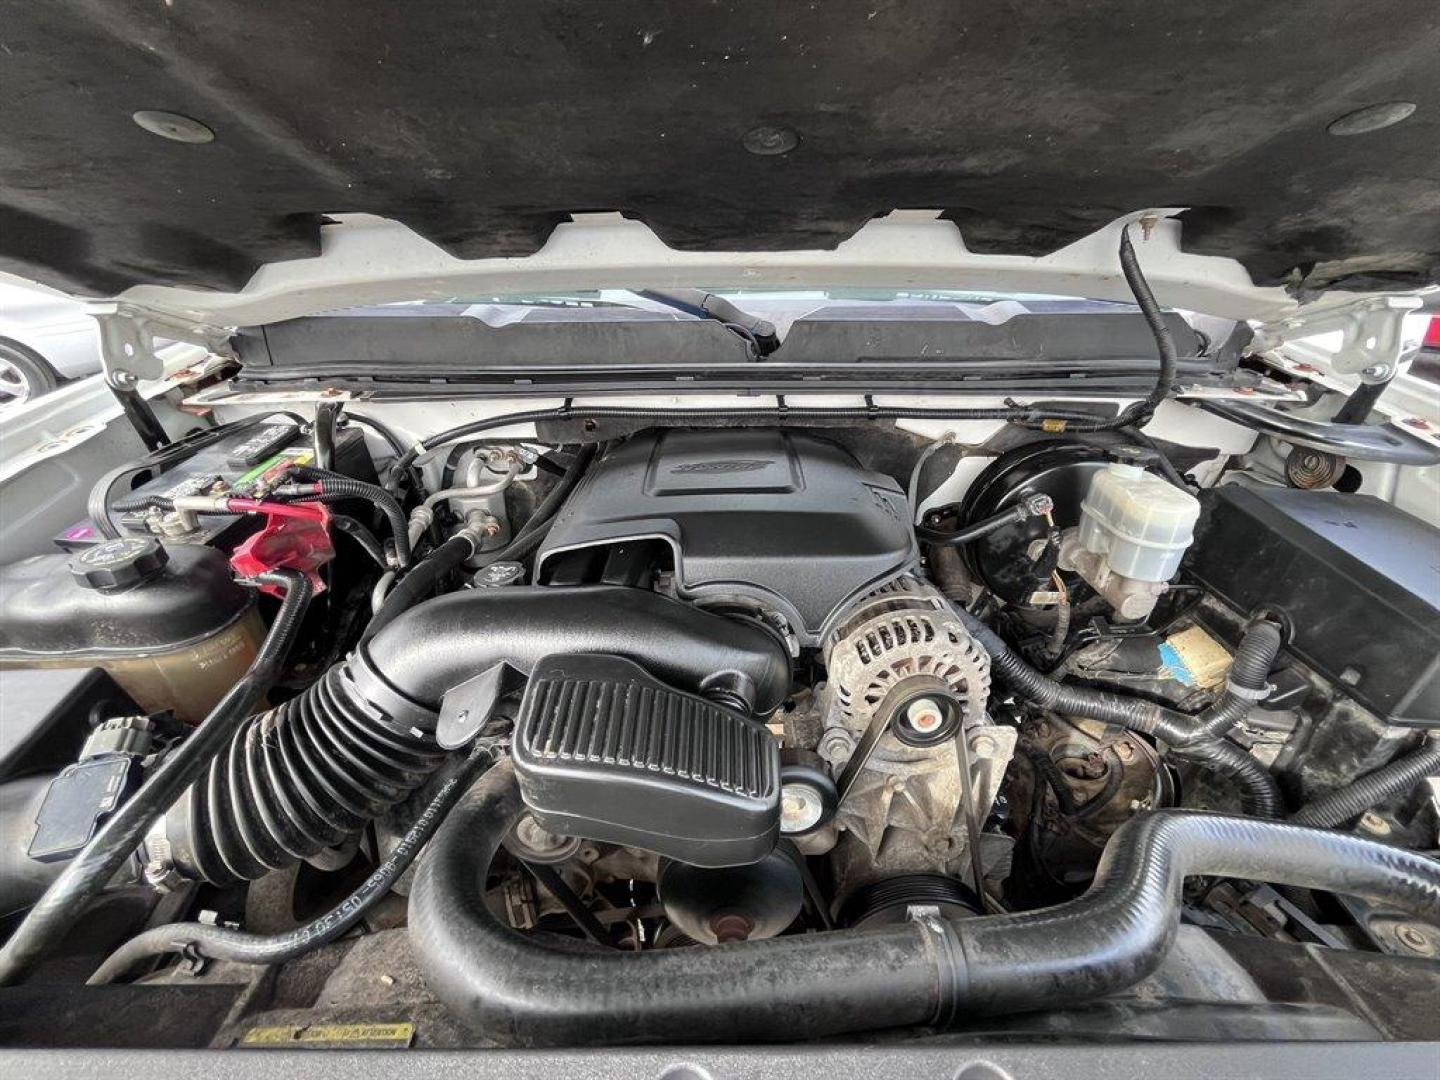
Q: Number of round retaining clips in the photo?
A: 3